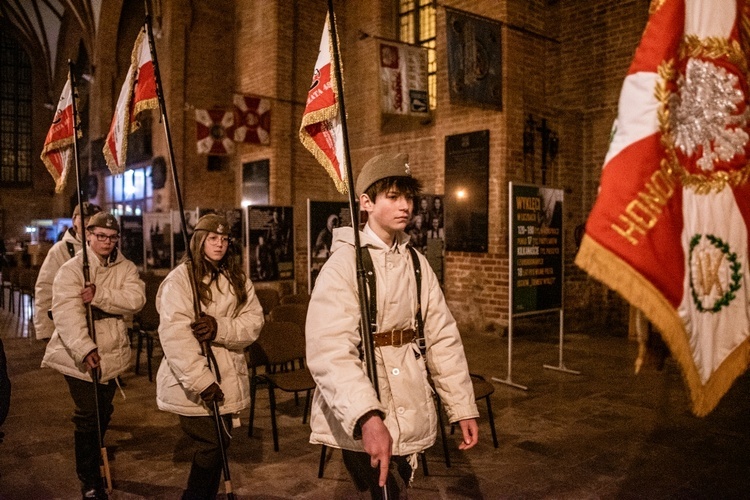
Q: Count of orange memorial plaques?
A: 0